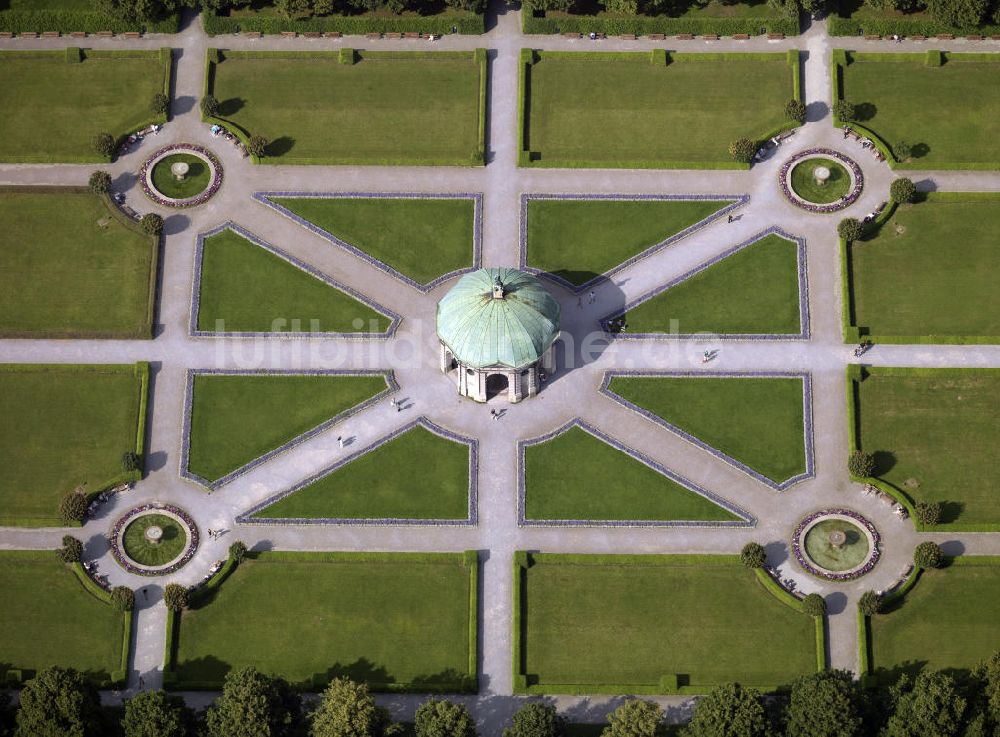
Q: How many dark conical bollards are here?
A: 0